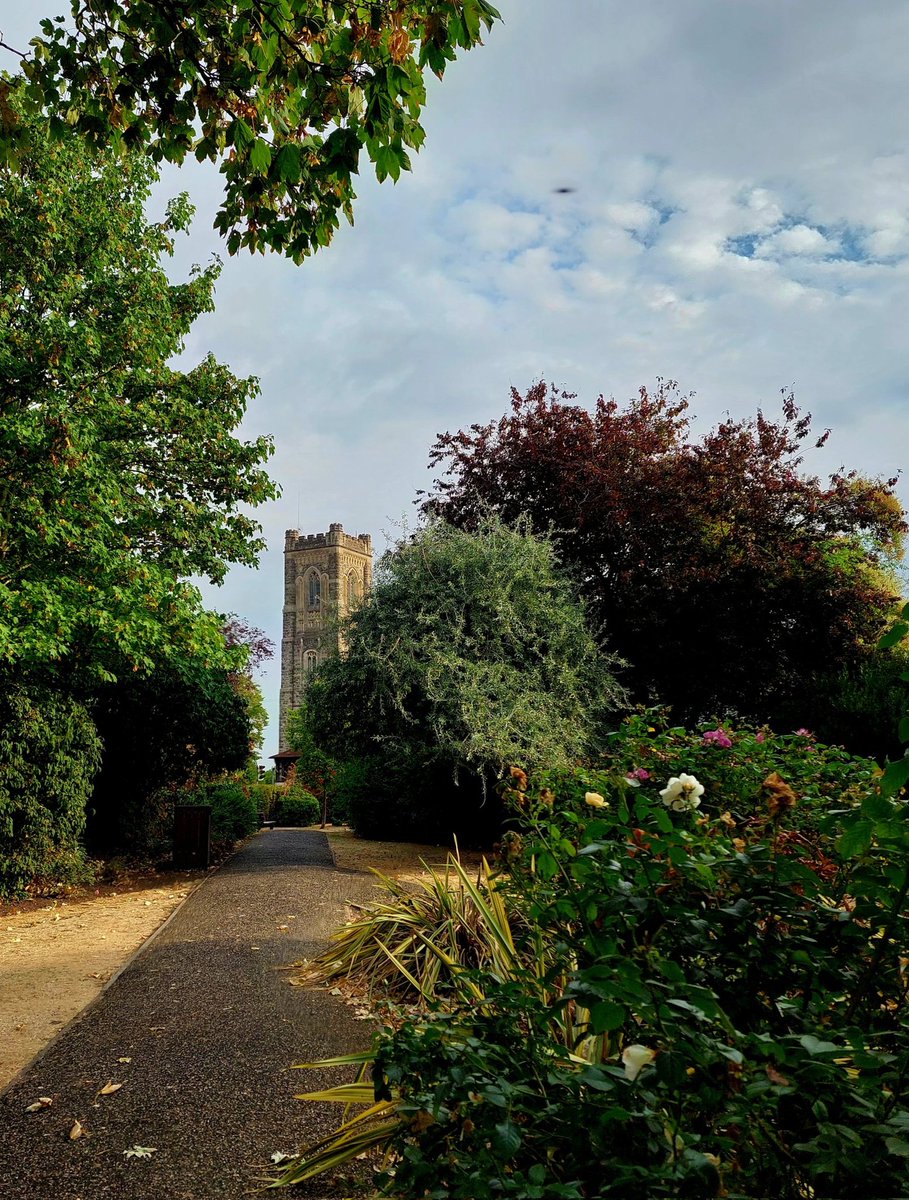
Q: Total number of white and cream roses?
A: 3